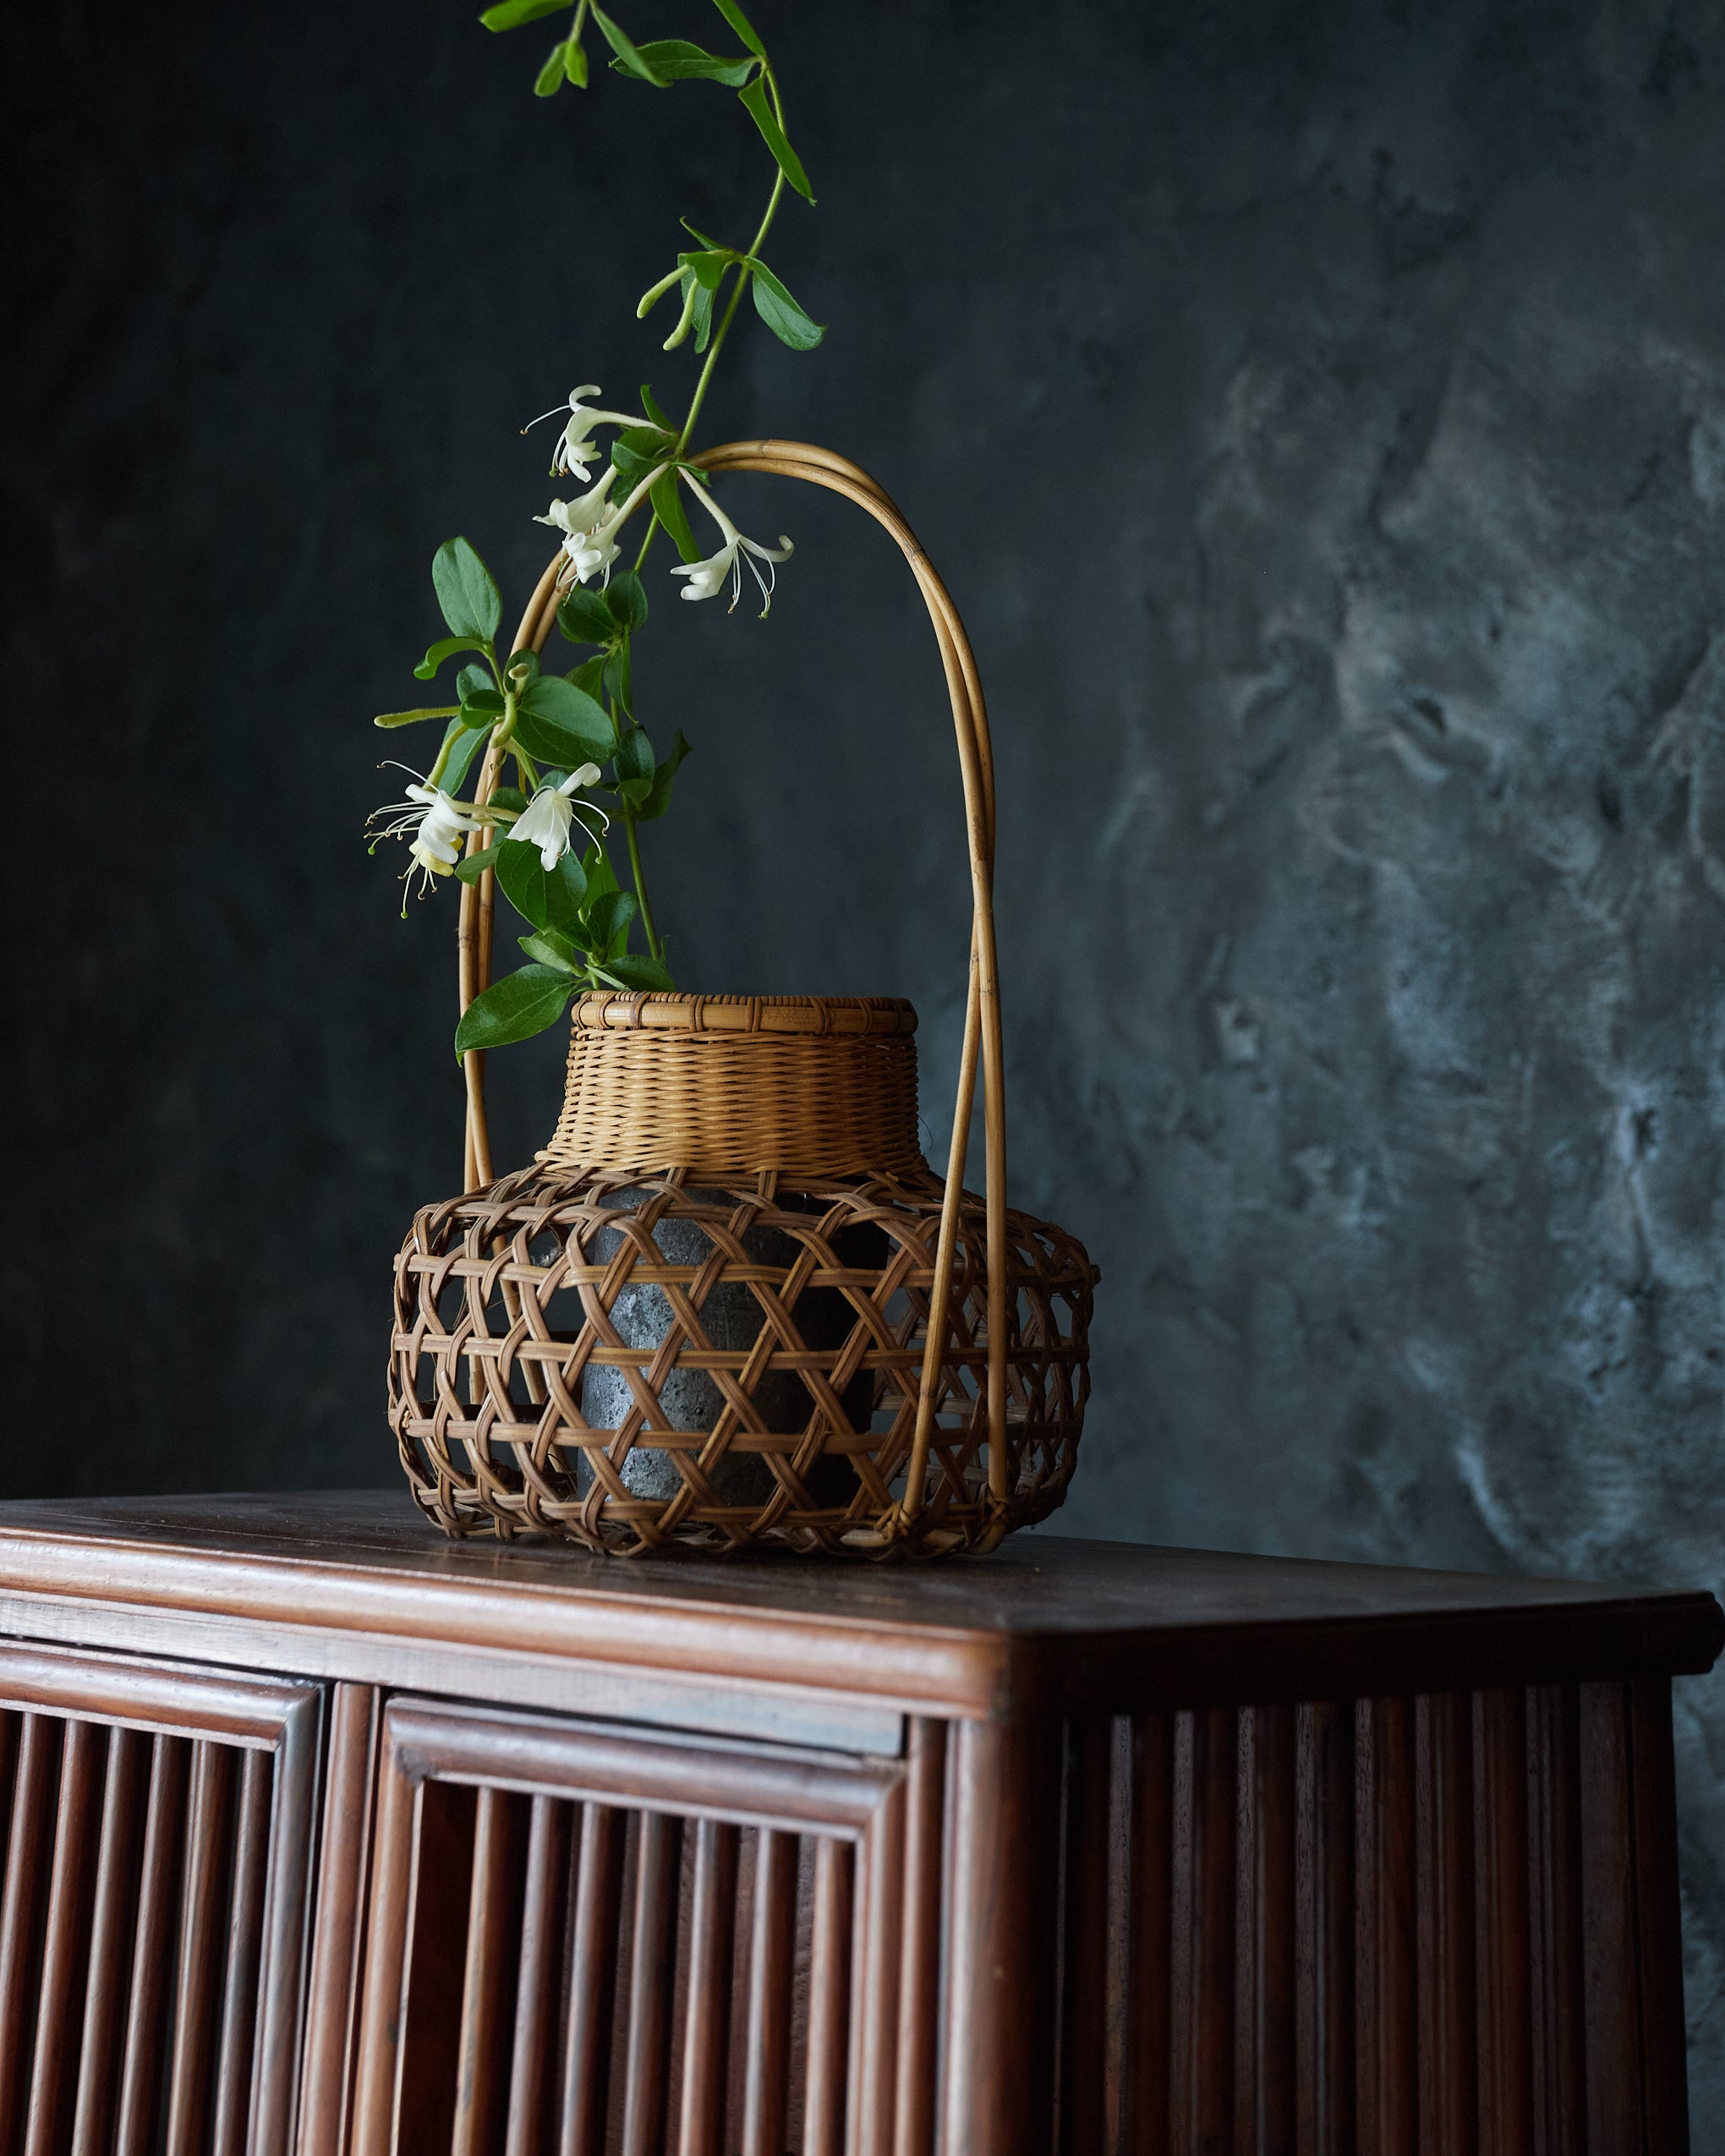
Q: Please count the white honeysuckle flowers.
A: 6